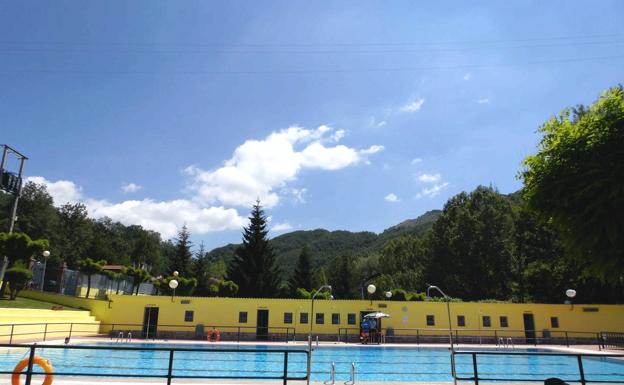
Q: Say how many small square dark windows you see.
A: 12